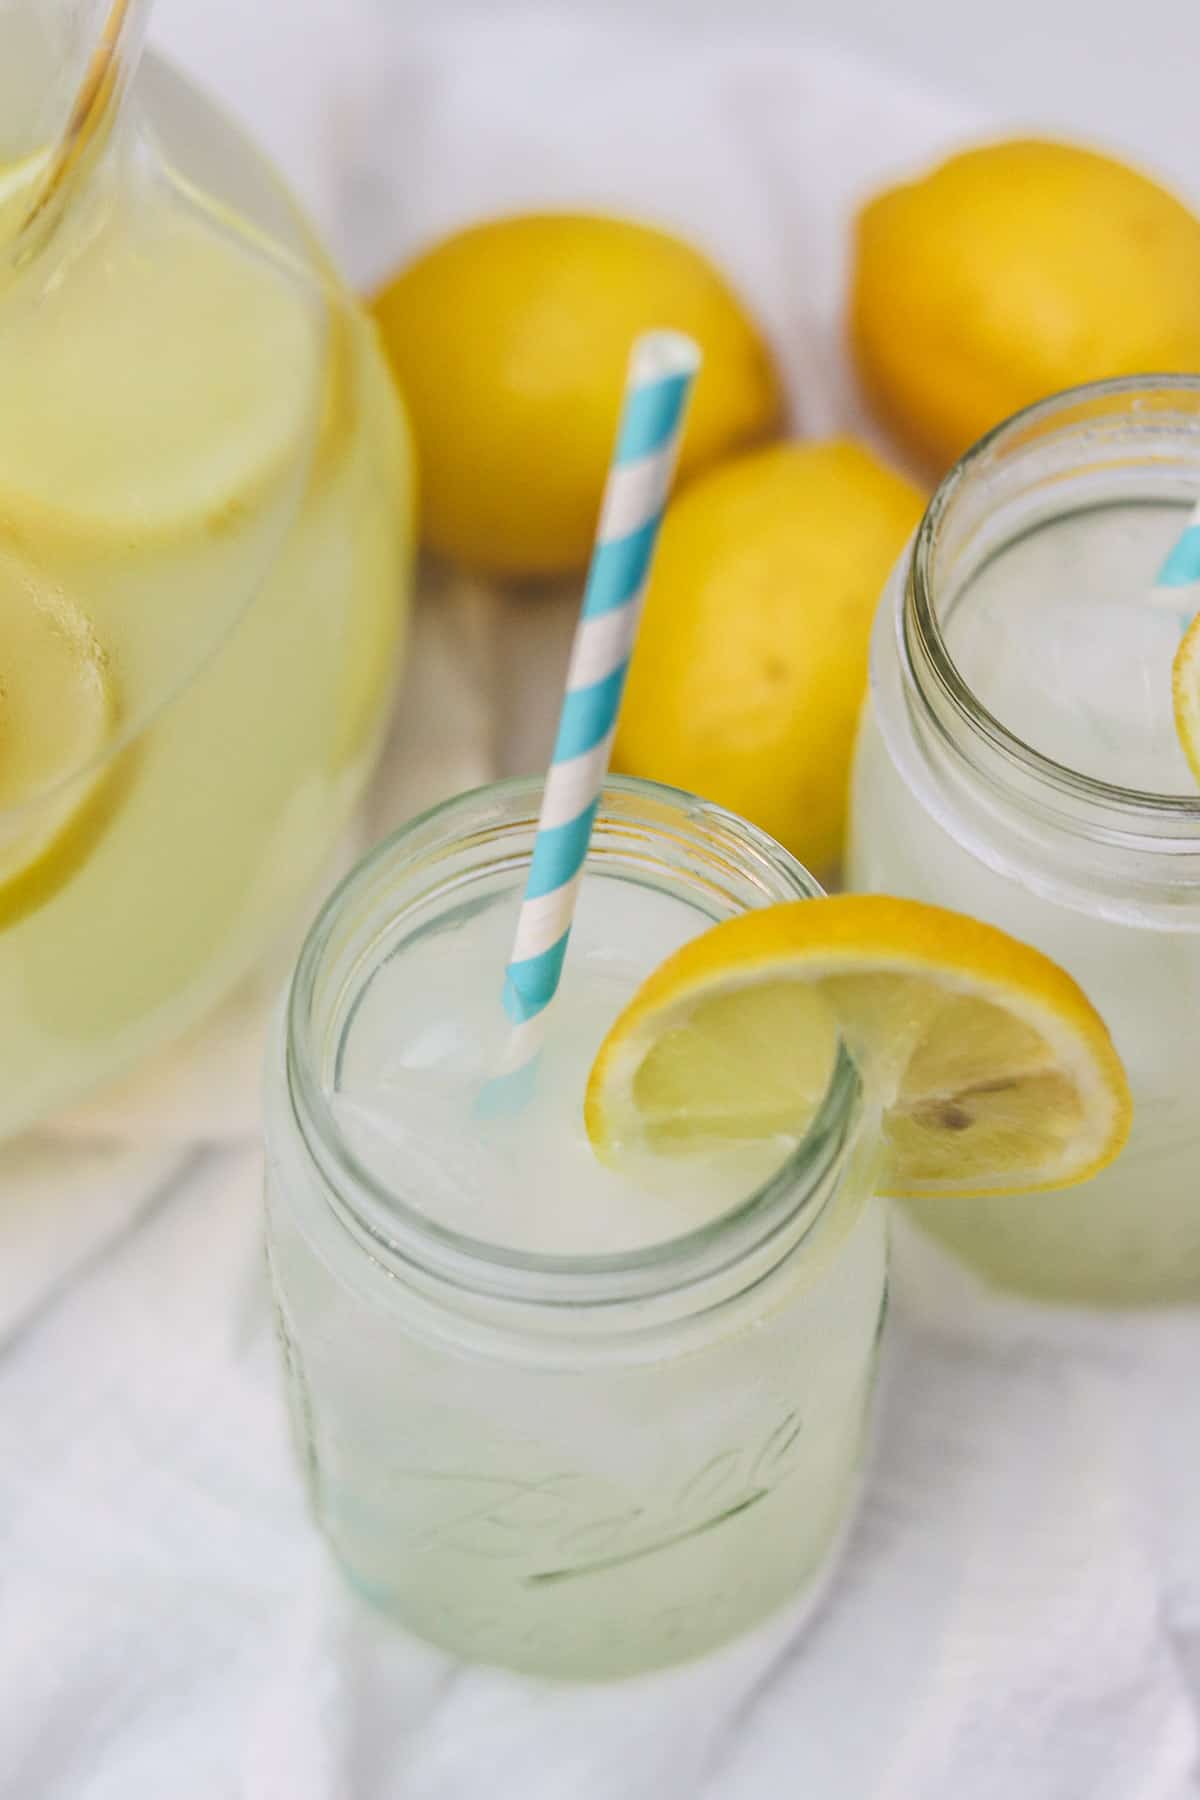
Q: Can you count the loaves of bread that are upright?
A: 0